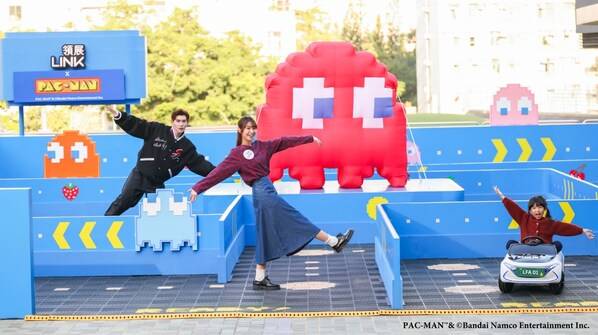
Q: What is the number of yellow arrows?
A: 9